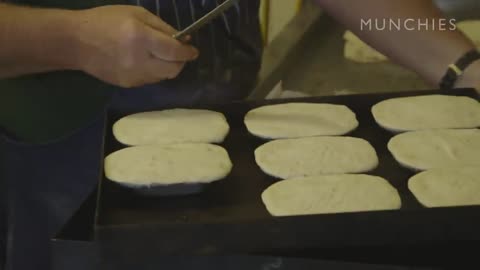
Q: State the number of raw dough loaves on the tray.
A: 8